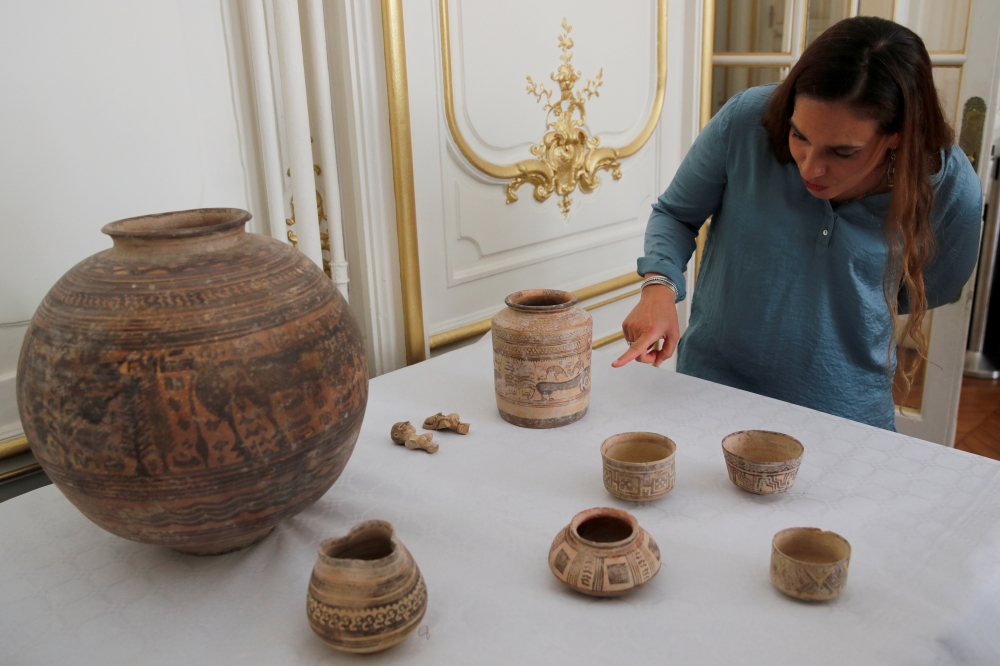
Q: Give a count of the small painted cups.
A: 3